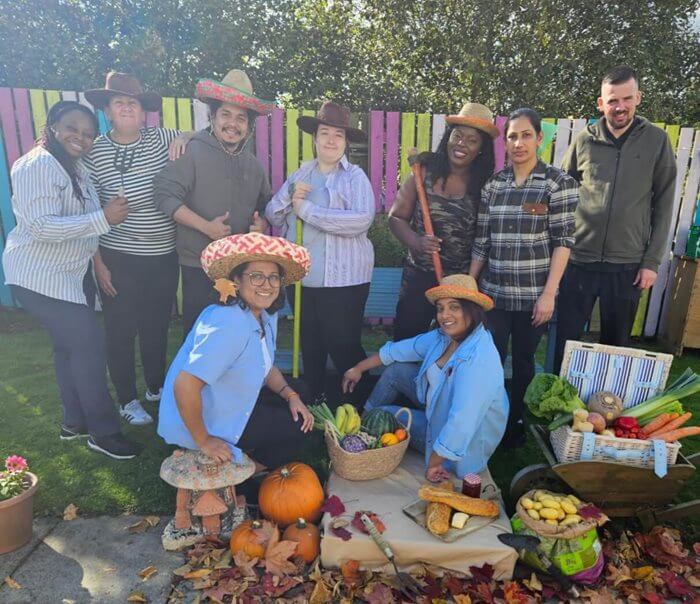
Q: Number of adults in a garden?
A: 9